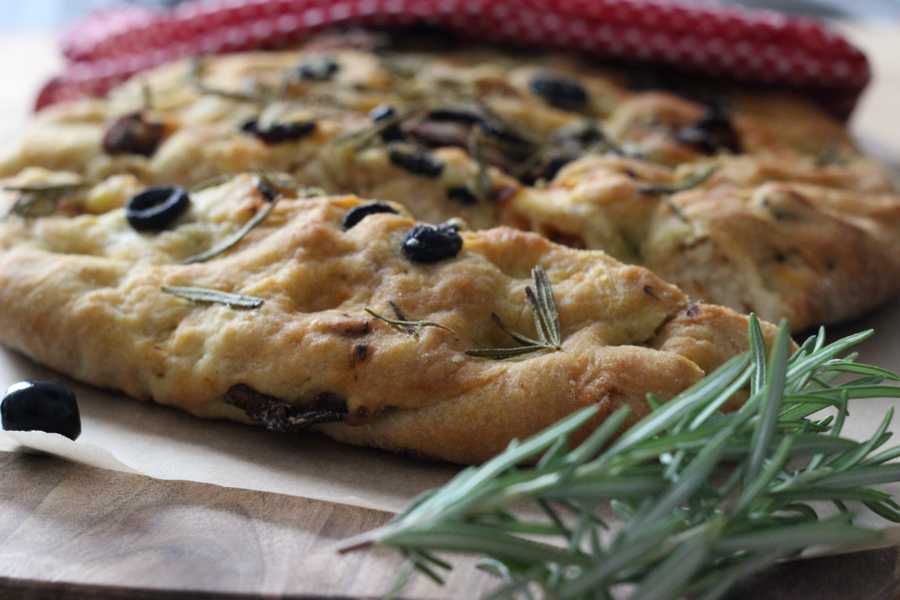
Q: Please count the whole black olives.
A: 1